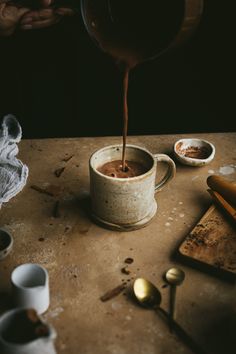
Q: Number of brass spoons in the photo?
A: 2